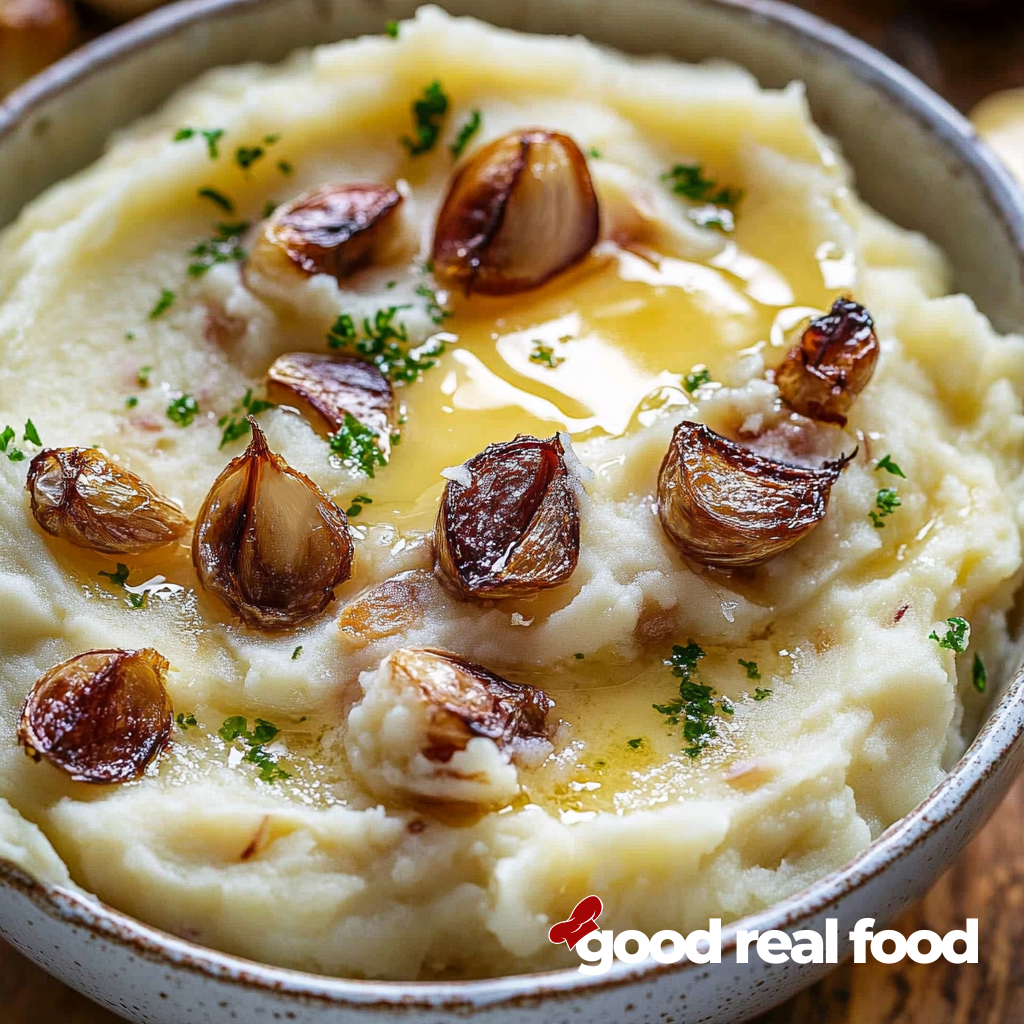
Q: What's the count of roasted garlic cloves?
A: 10